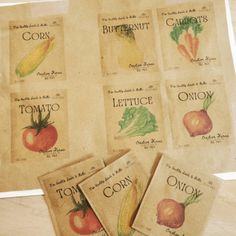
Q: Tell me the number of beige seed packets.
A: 9